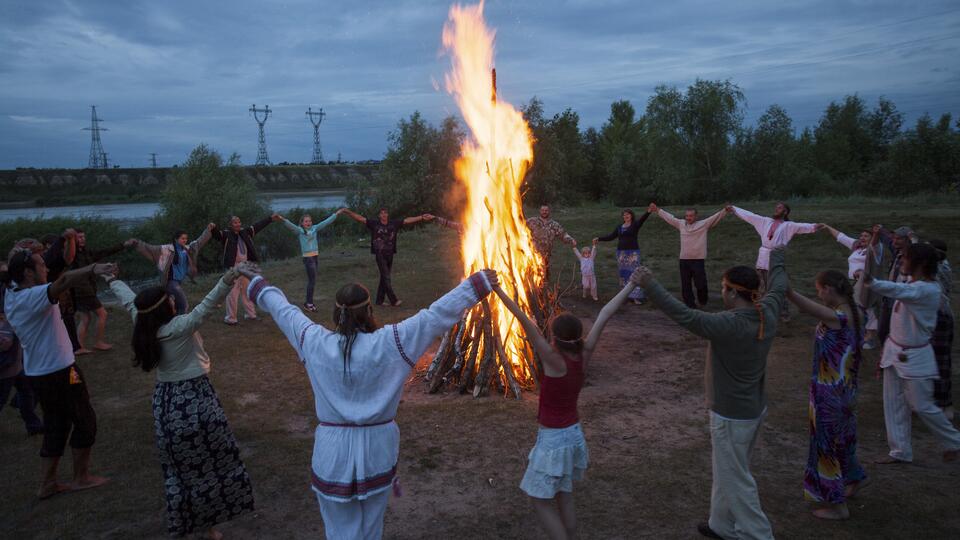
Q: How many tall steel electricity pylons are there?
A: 3